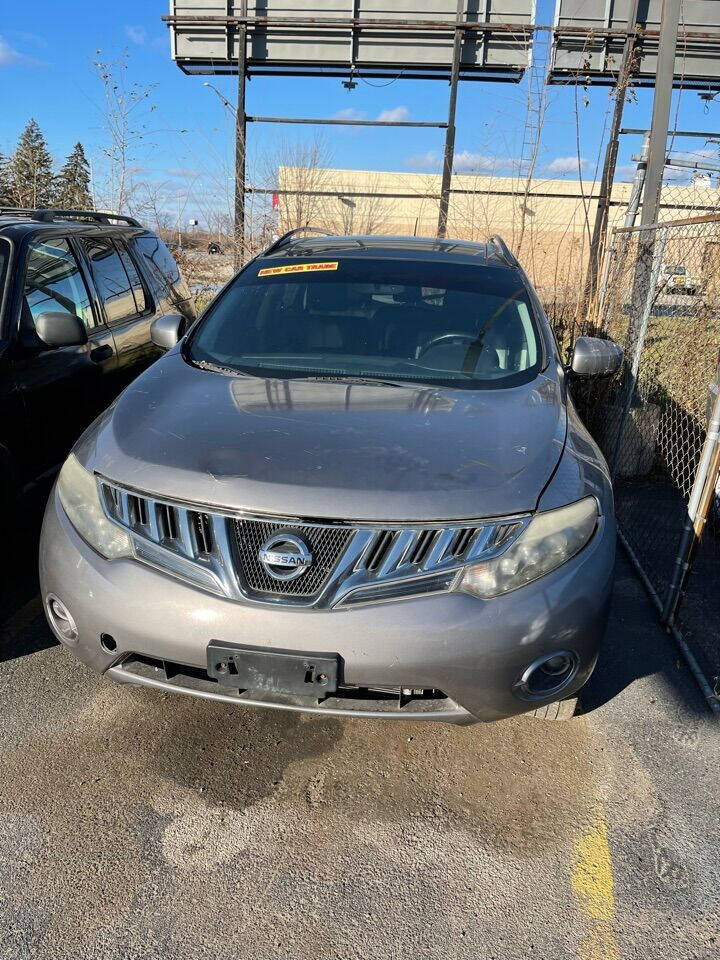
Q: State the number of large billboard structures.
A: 2